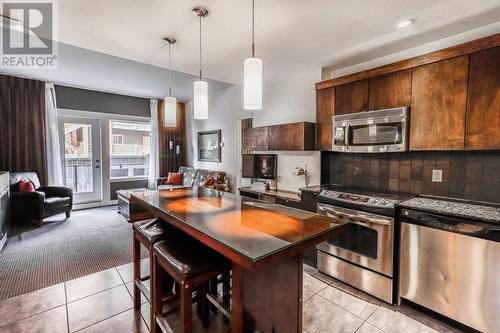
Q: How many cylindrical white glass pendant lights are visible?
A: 3